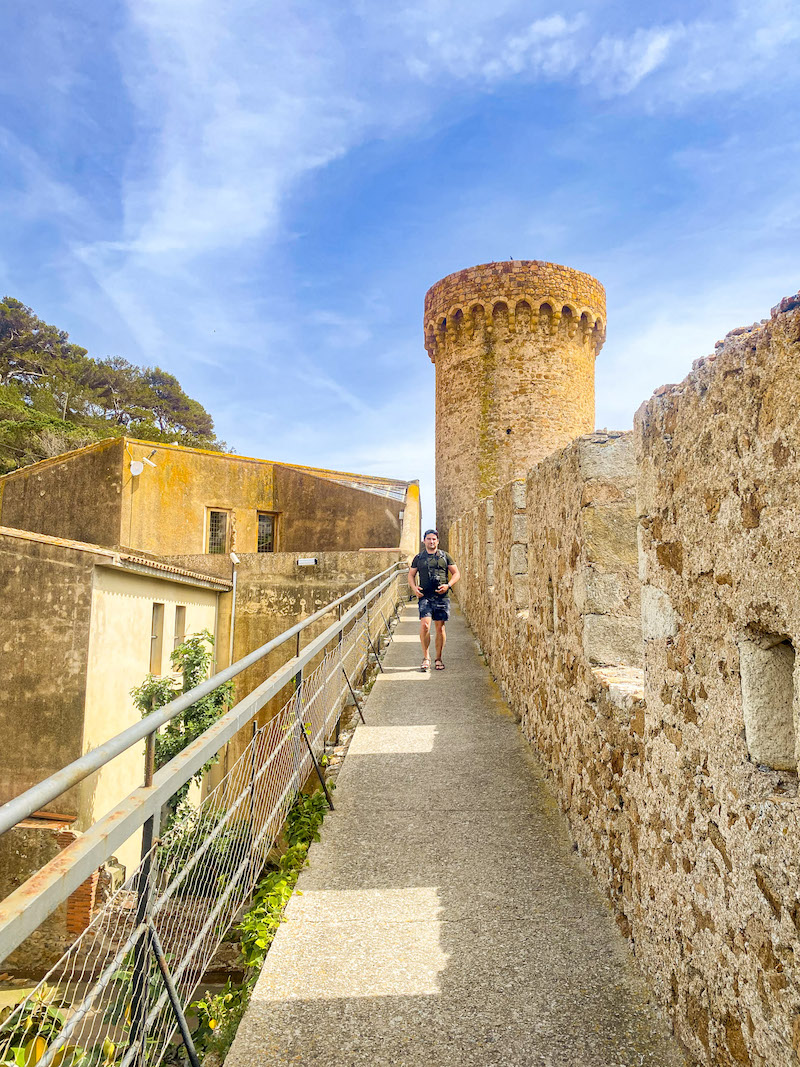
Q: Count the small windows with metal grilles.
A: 2